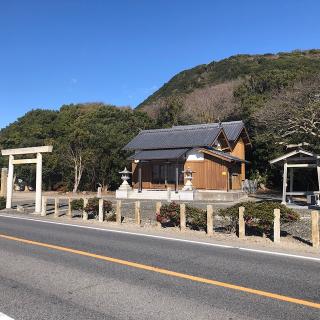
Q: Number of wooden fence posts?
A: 13